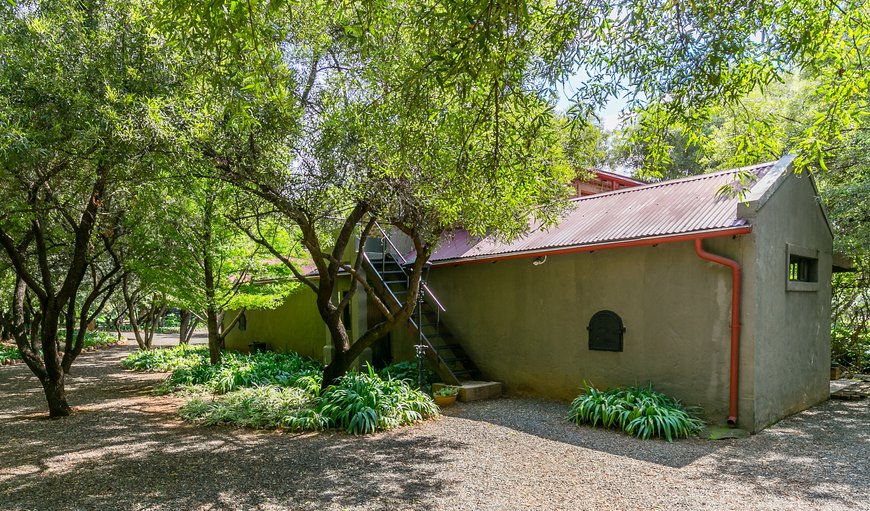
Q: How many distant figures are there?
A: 0